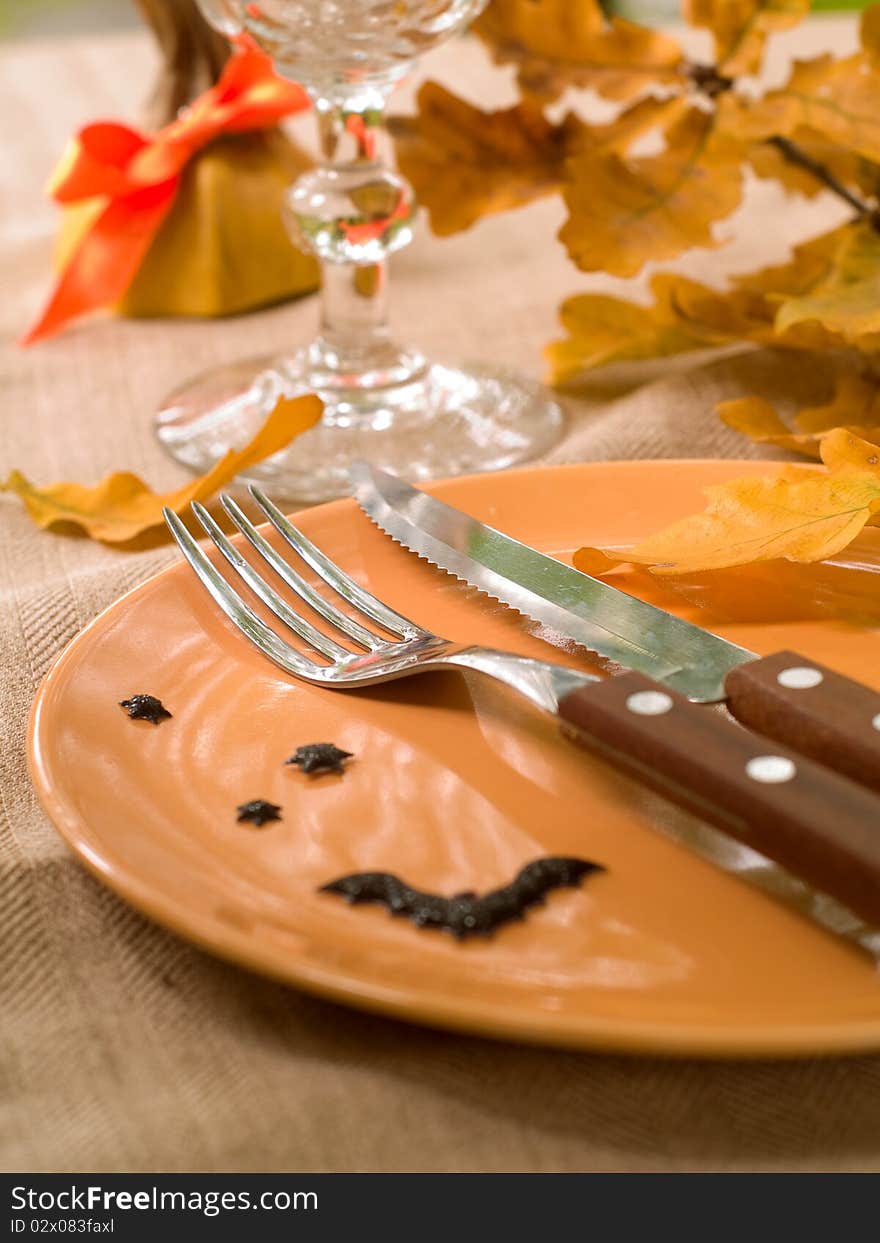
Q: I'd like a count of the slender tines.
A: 4